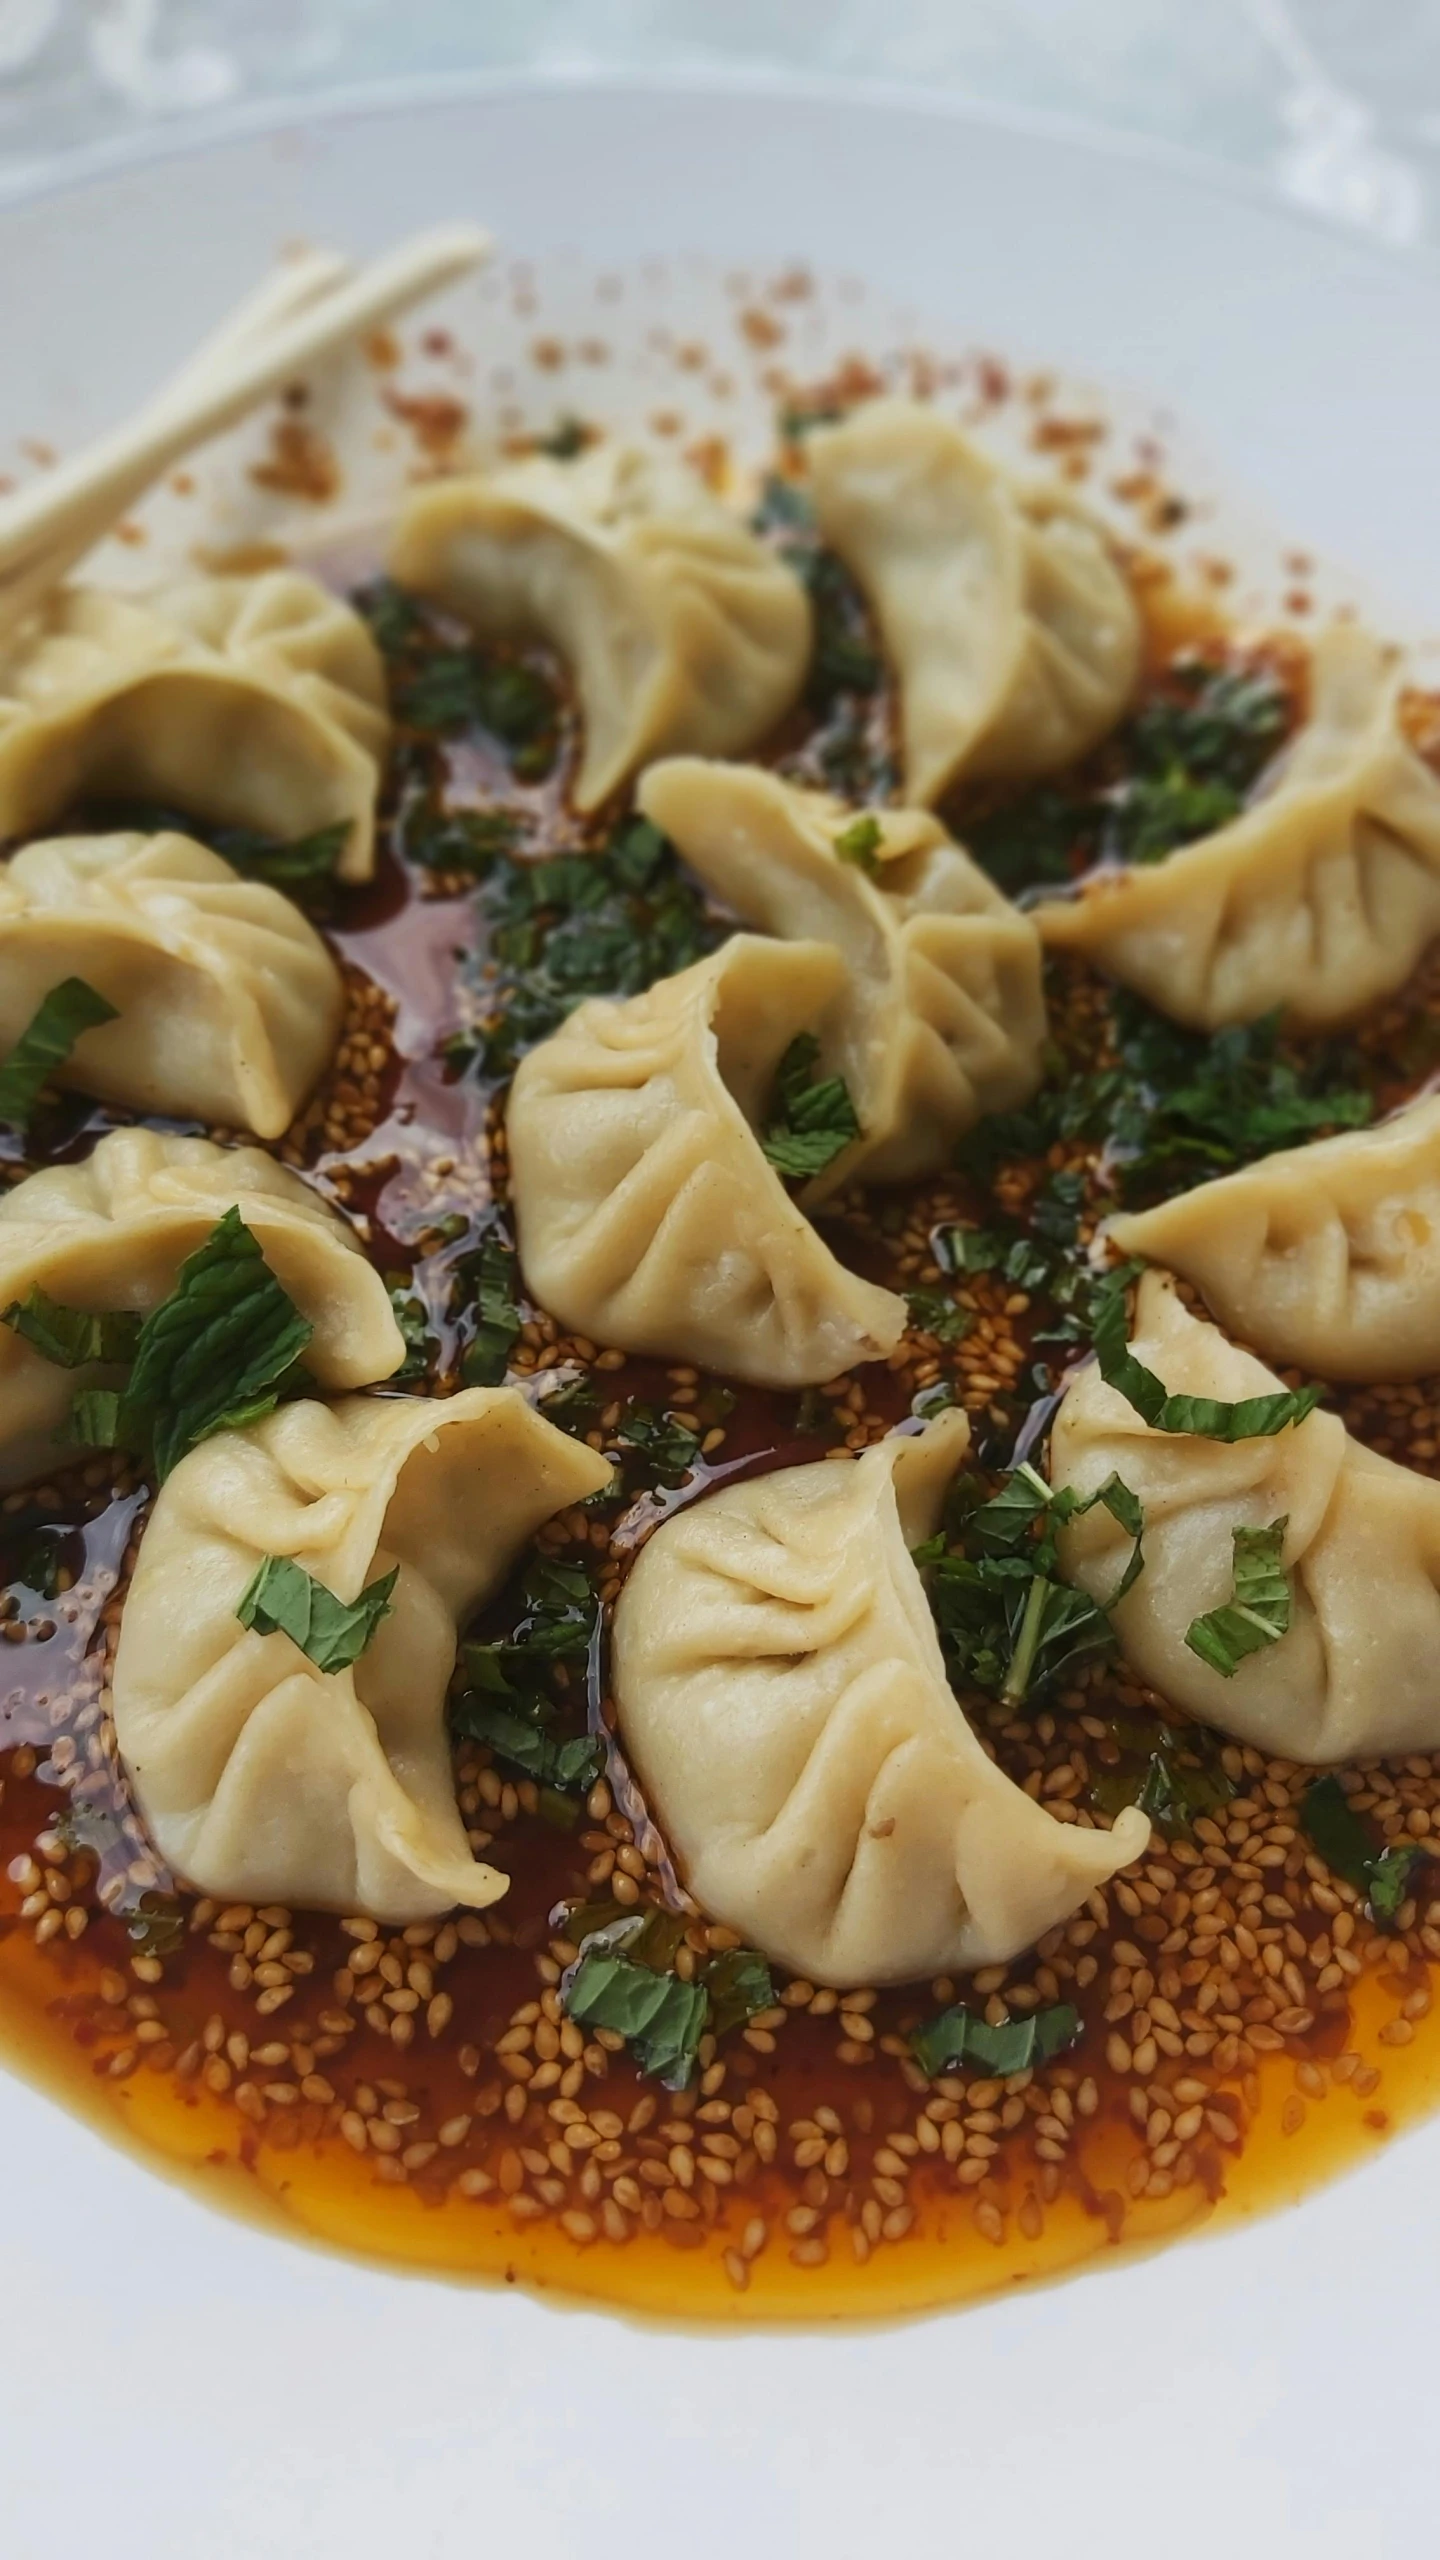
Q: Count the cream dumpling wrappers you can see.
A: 12